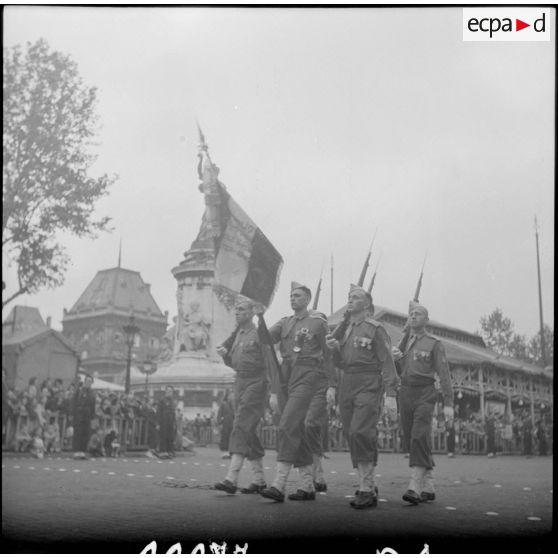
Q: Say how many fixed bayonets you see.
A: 4